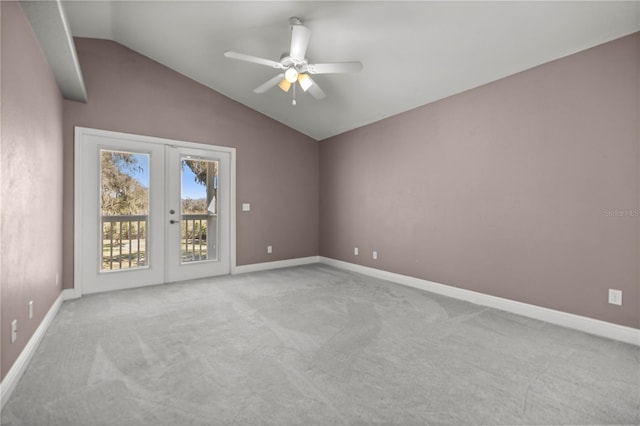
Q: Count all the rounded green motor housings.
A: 0